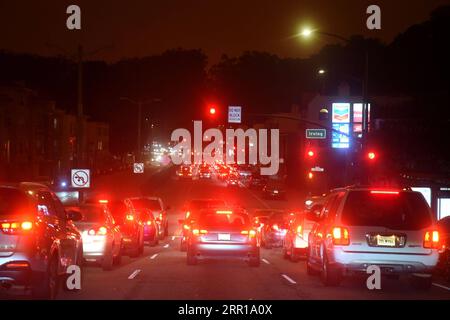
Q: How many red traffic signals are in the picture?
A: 3